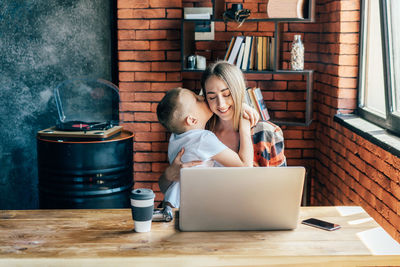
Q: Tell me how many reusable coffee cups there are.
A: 1